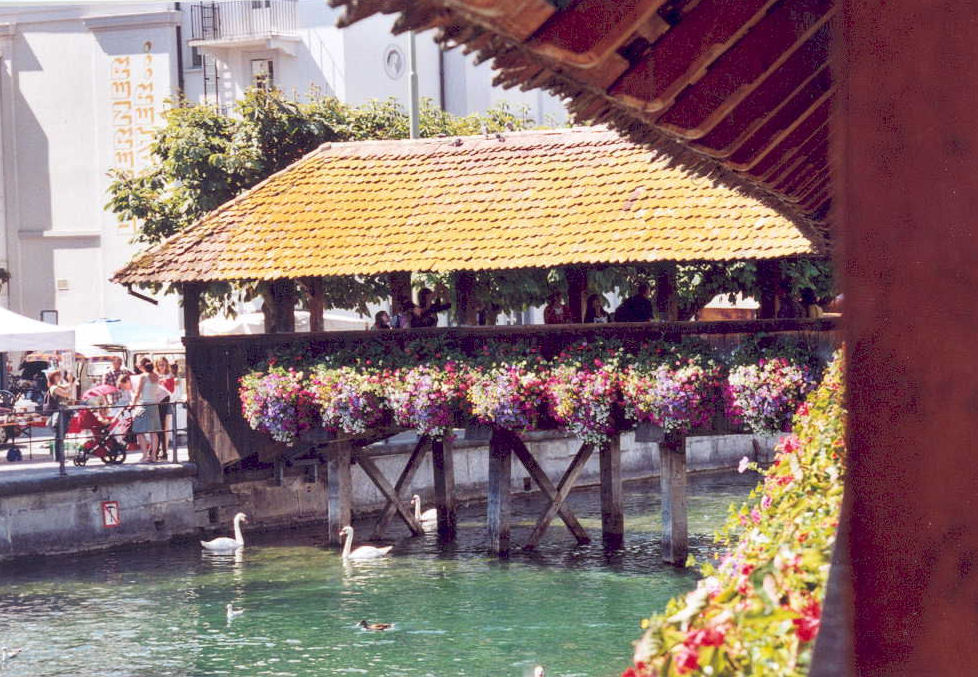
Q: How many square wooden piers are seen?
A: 5